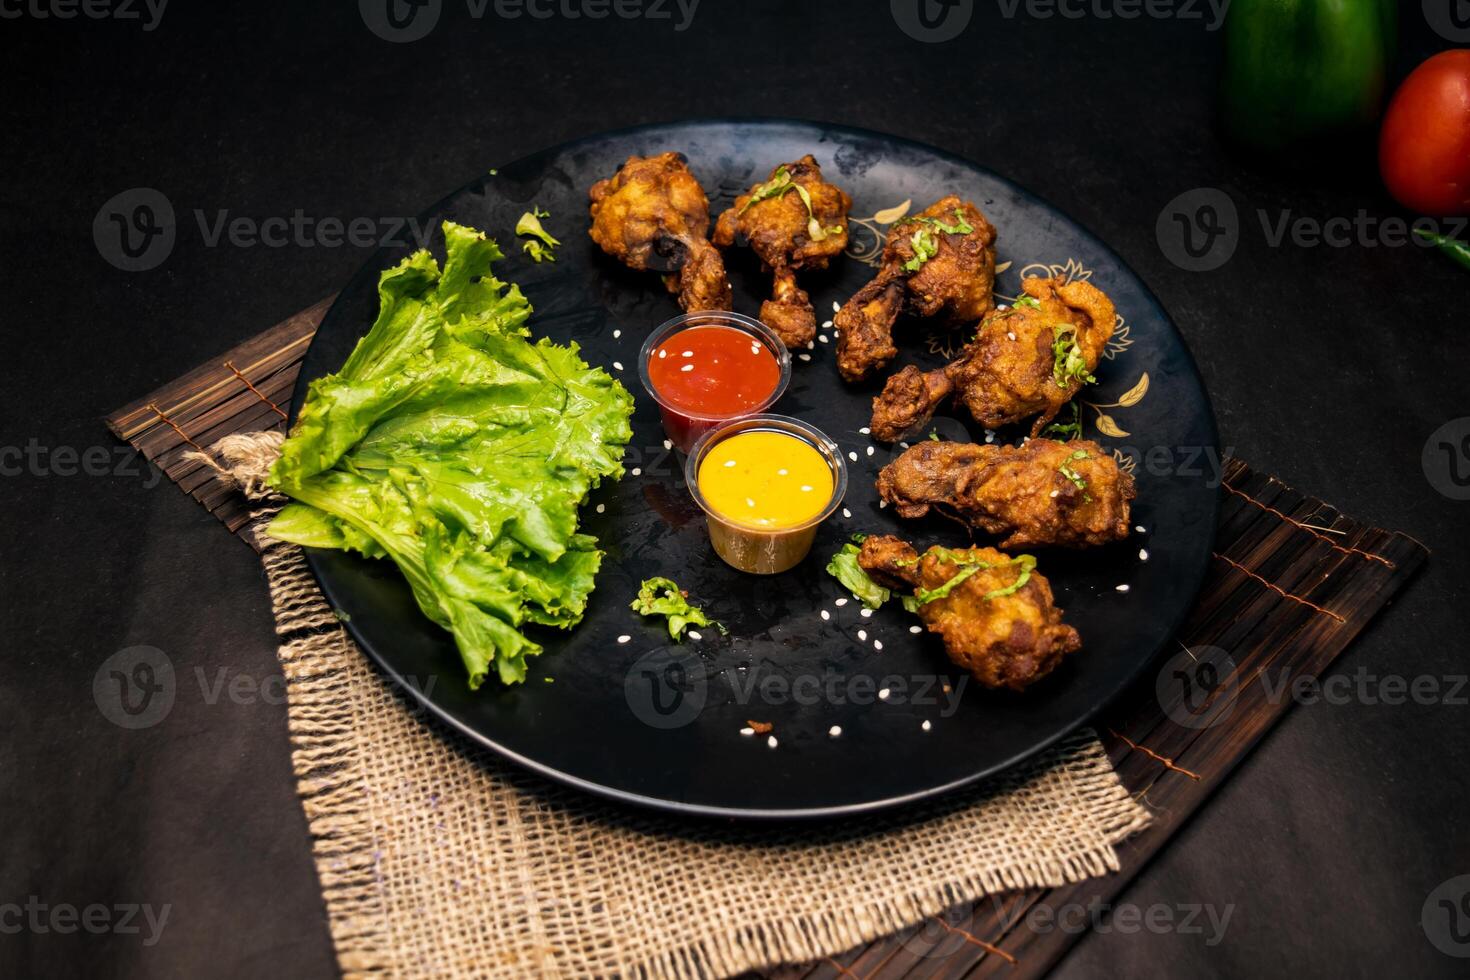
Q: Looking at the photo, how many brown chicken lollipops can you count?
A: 6